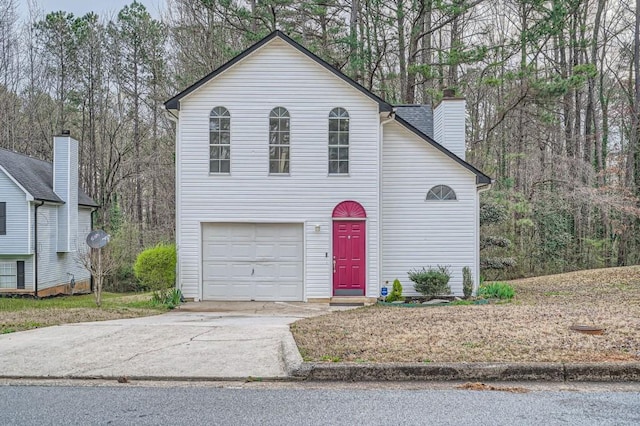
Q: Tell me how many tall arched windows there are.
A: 3